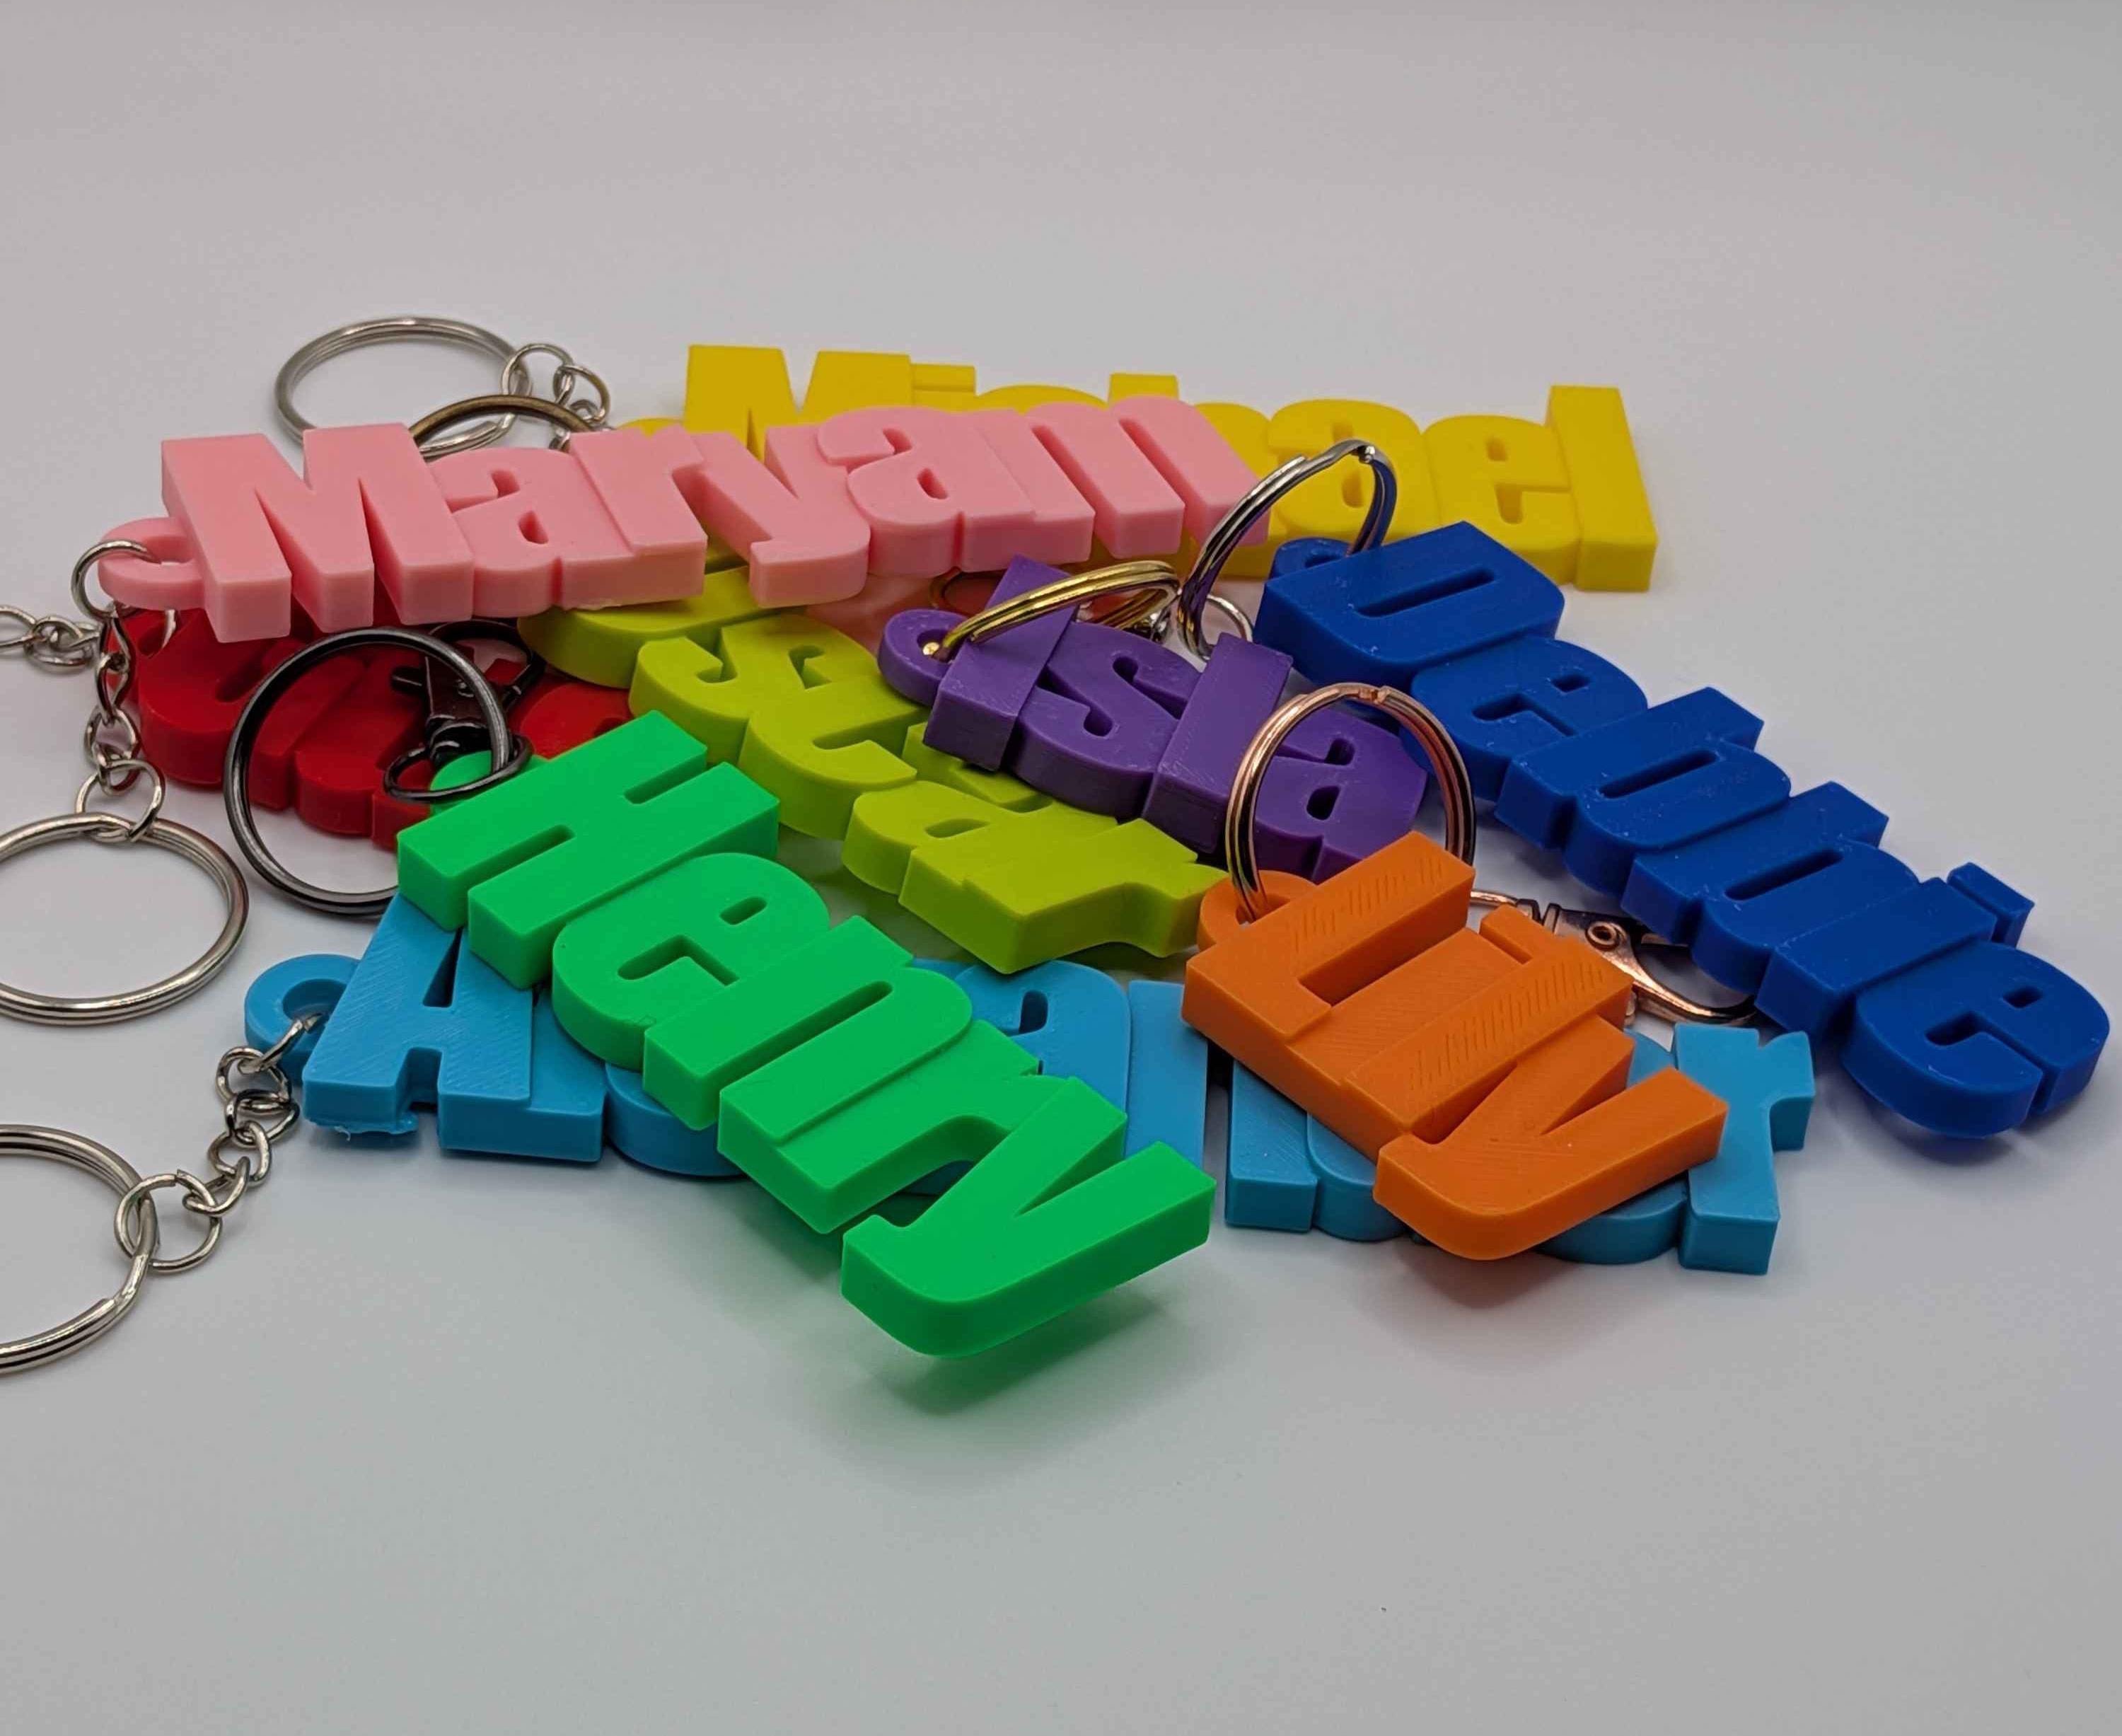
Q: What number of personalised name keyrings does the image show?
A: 9